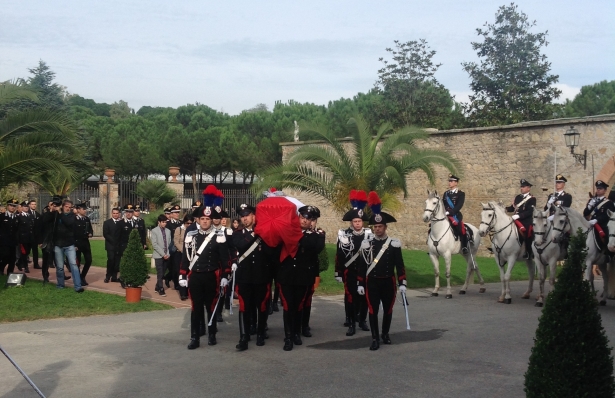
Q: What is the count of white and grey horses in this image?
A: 5